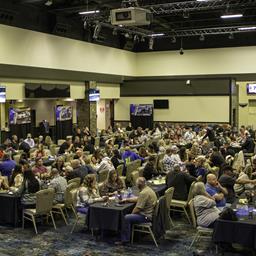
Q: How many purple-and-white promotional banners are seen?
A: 3